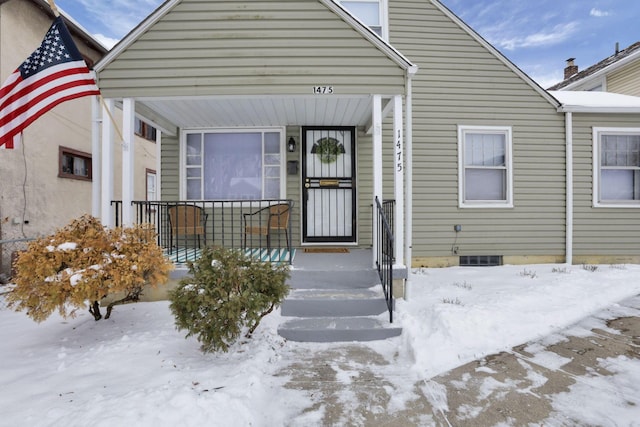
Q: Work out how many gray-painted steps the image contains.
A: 3